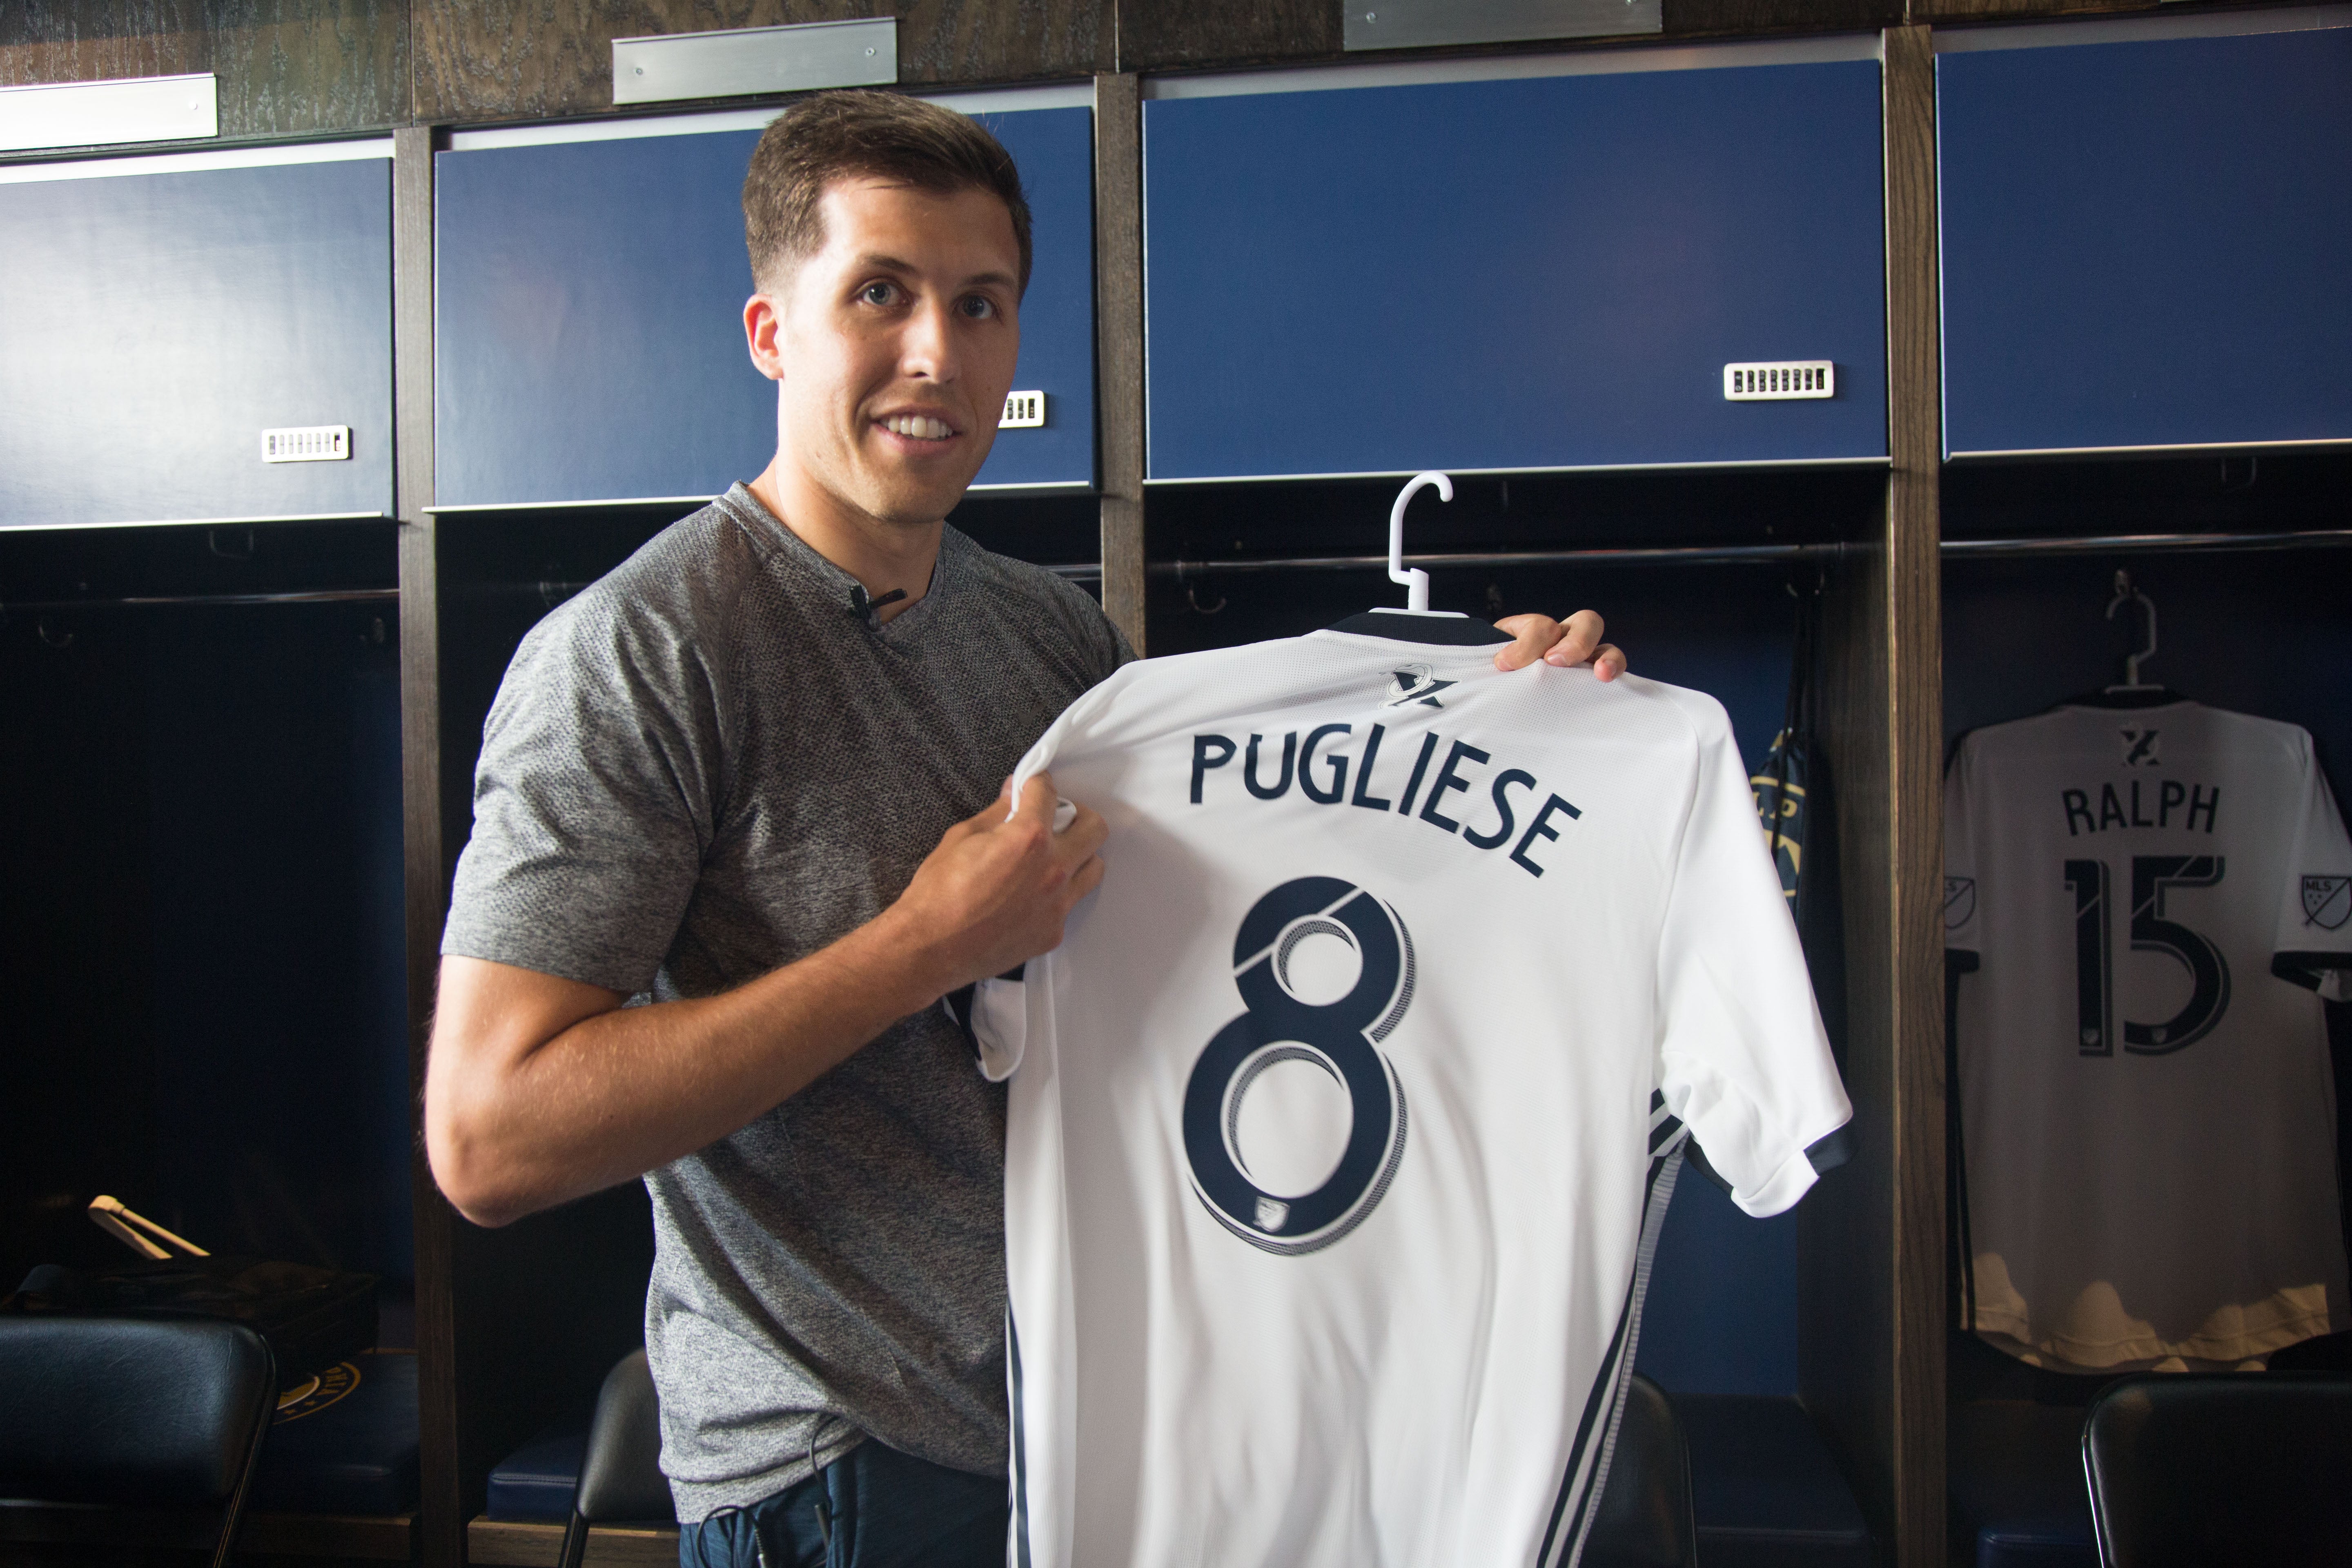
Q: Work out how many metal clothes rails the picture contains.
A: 4